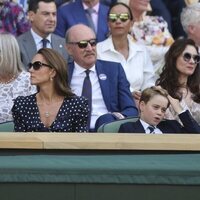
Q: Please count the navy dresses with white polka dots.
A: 1